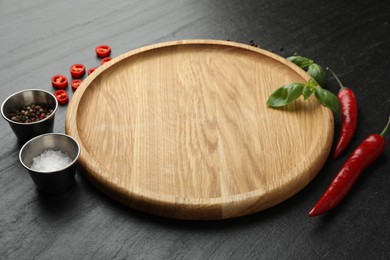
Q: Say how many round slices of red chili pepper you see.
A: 7